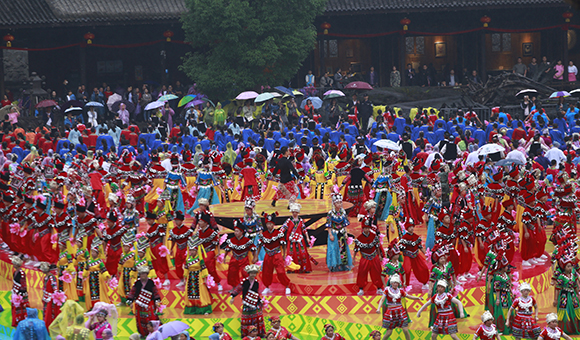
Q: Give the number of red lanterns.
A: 7